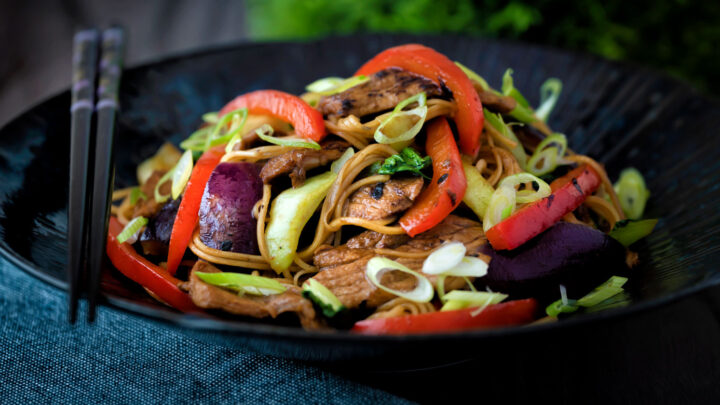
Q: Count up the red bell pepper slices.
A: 7